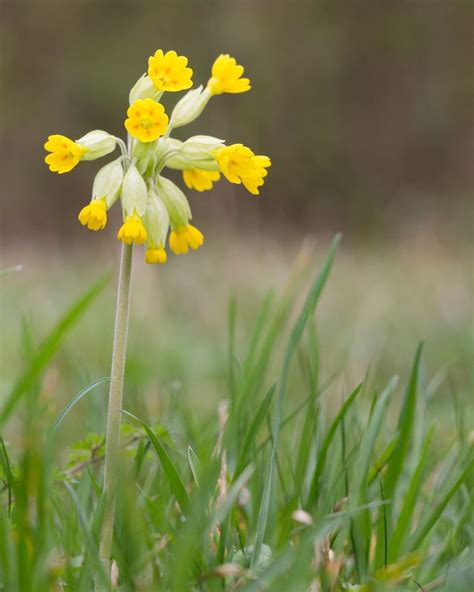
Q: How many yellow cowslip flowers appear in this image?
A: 11